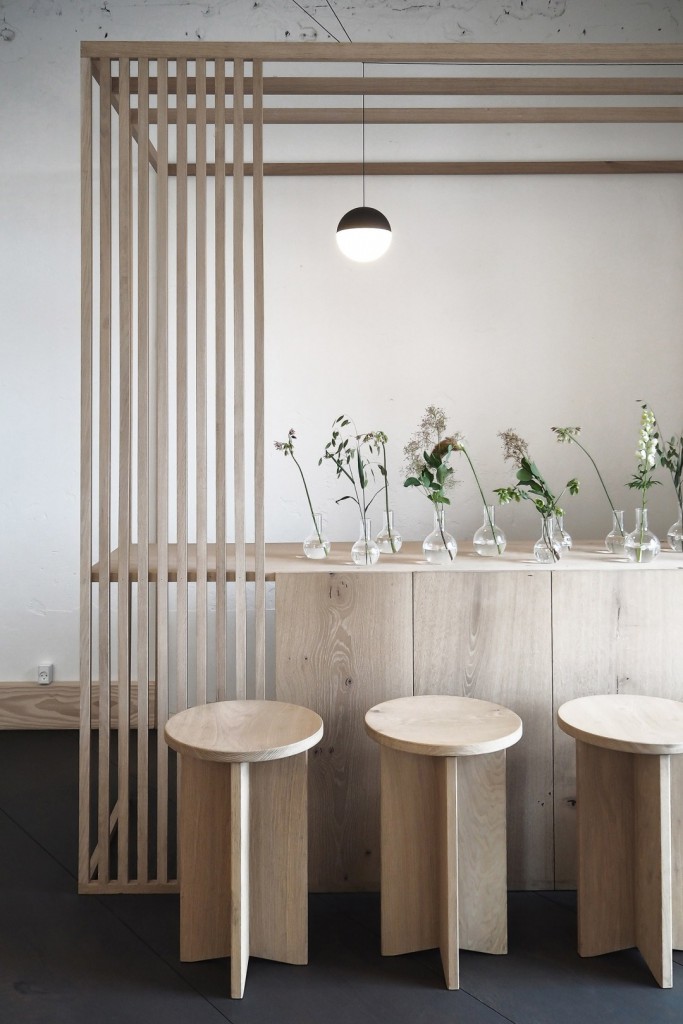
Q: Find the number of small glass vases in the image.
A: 10